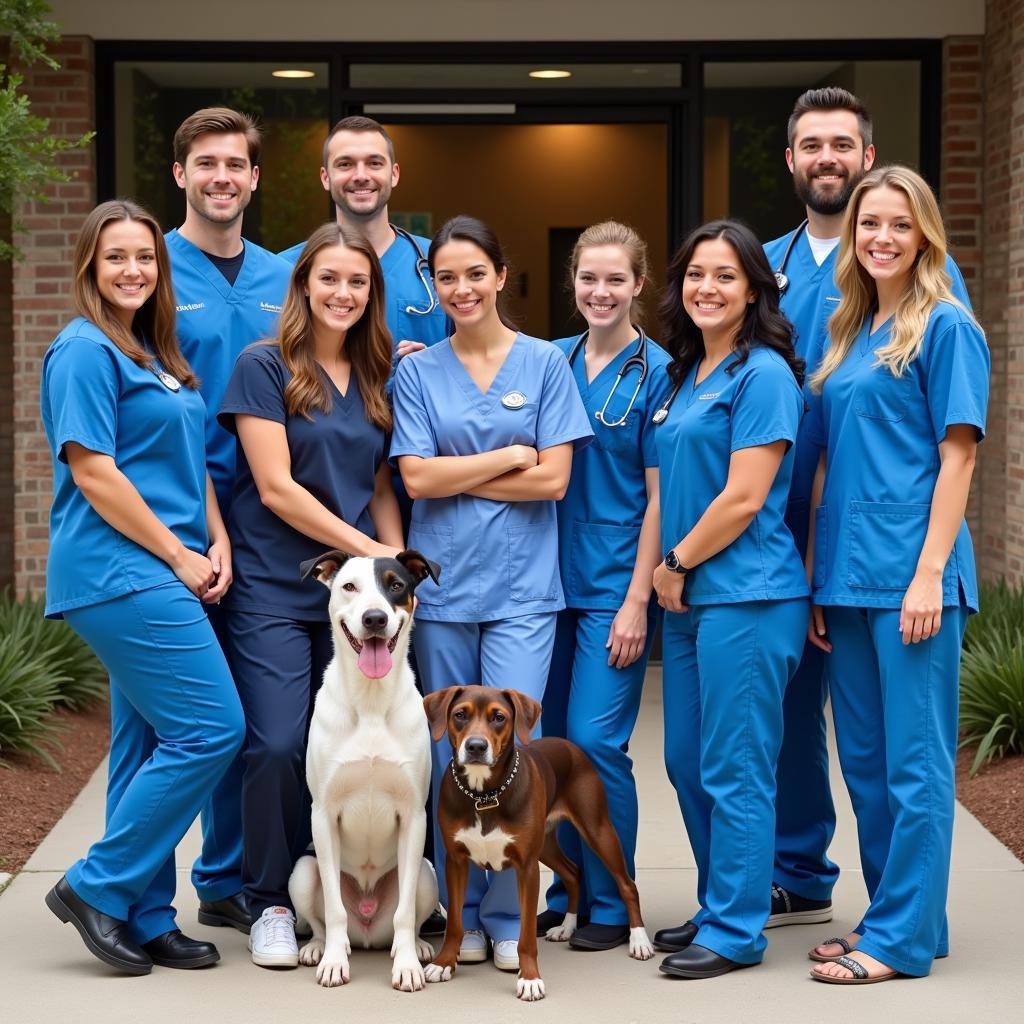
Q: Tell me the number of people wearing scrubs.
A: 9